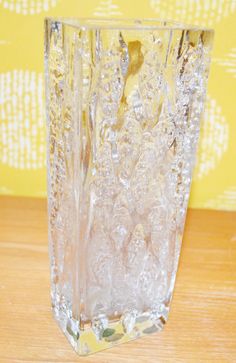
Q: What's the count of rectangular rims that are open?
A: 1